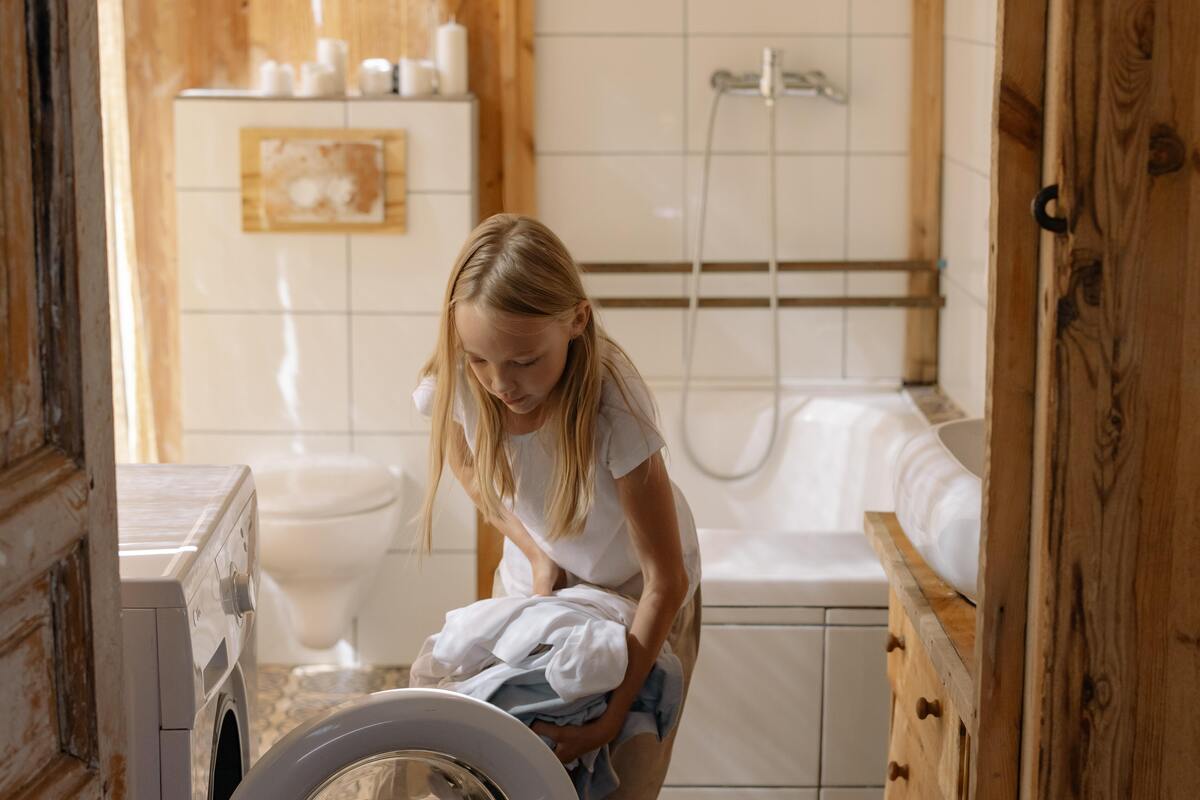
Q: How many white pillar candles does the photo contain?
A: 6